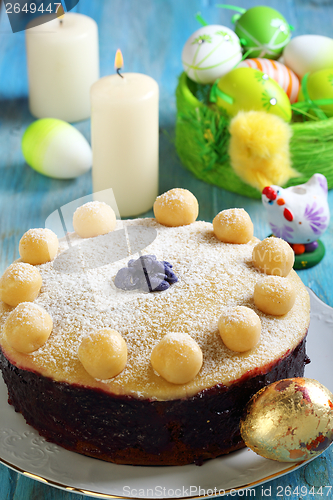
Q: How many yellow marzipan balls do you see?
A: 11